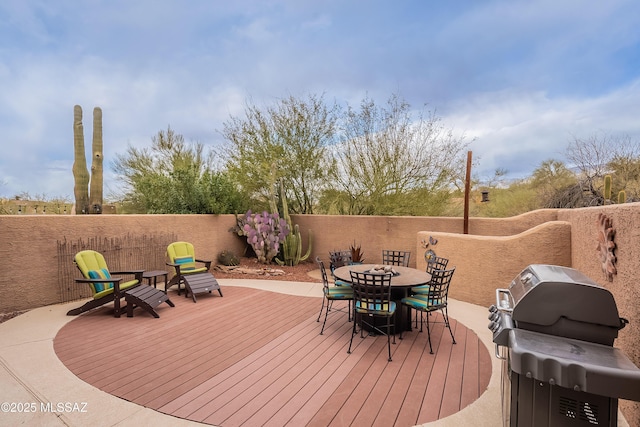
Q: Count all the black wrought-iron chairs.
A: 6